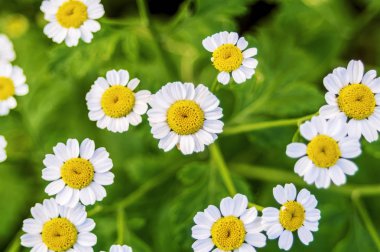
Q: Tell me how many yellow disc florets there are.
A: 11